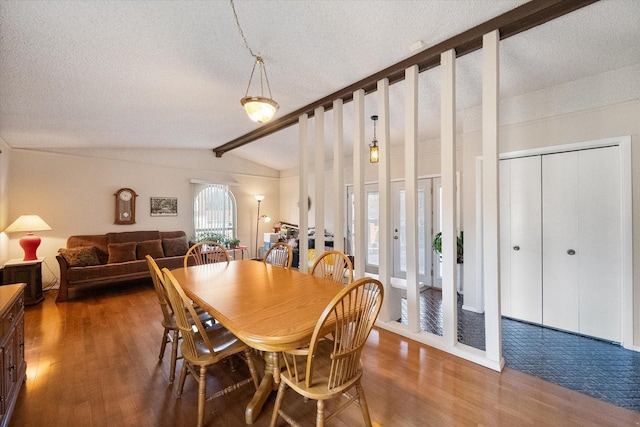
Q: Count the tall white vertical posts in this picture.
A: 8